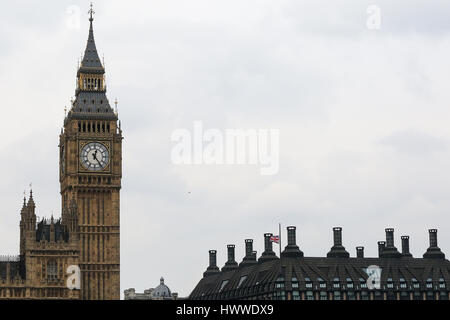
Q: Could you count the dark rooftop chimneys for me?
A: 12